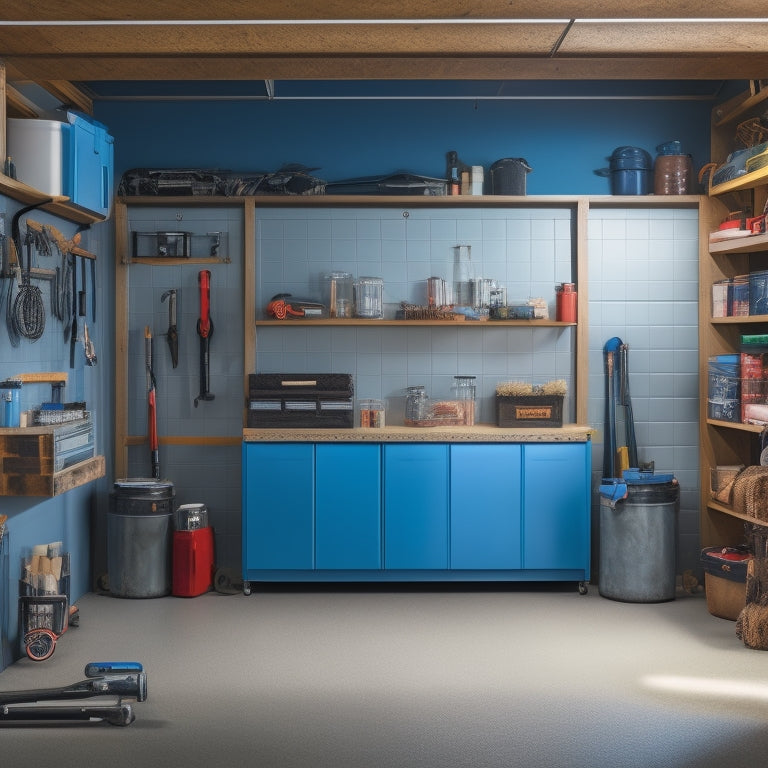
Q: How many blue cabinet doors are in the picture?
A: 5